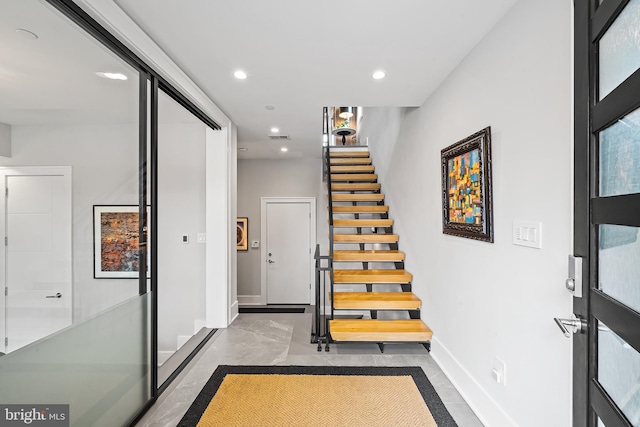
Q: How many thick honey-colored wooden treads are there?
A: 13